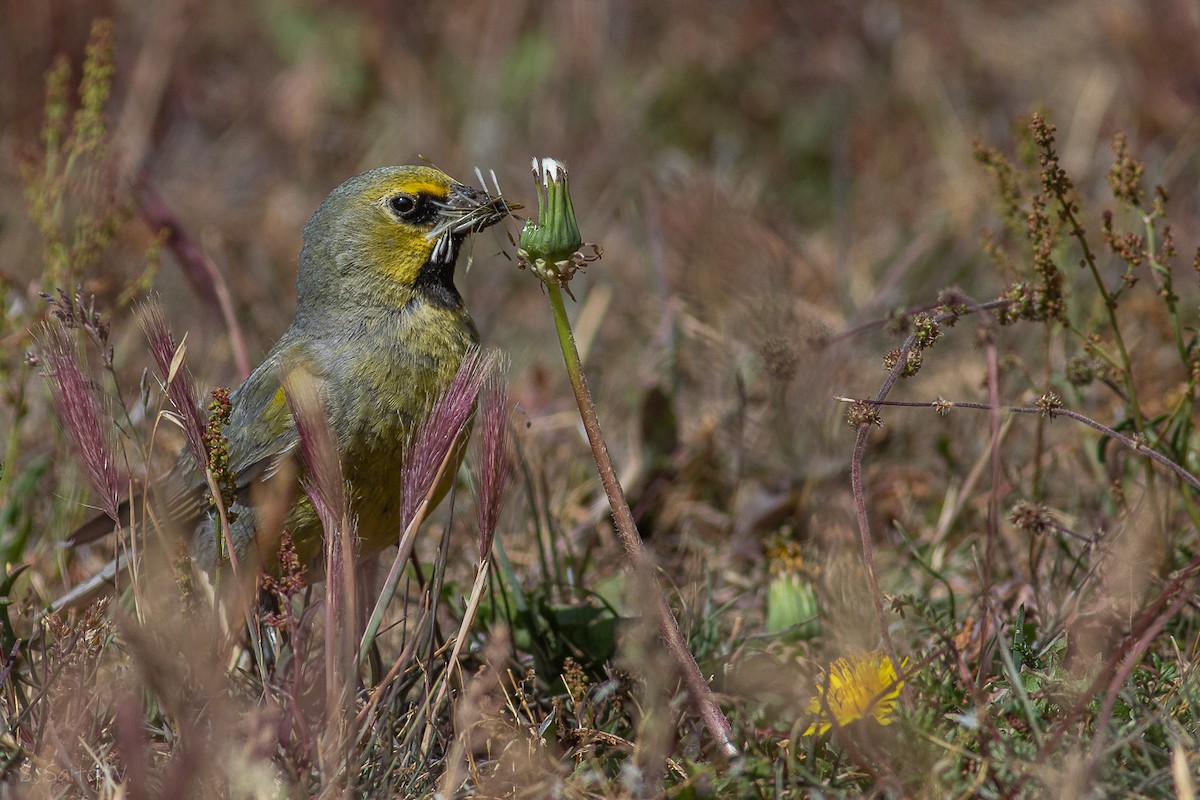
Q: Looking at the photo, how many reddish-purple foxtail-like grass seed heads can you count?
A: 5